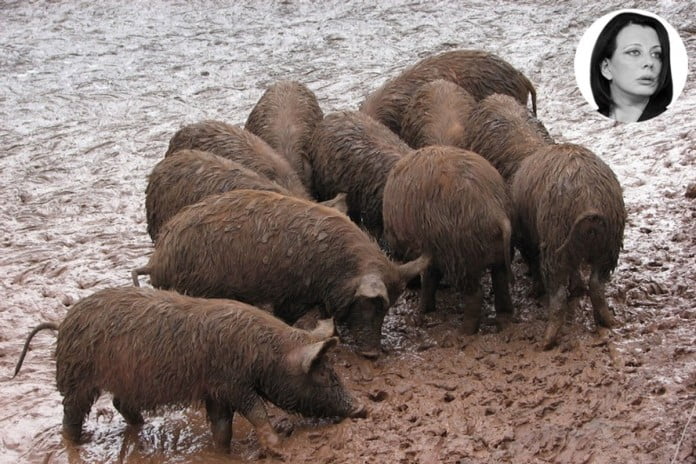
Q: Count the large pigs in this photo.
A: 11